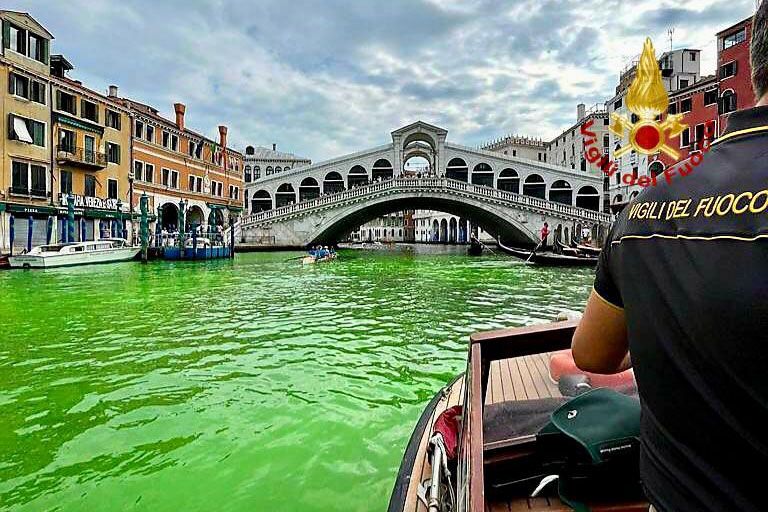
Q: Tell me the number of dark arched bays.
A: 12